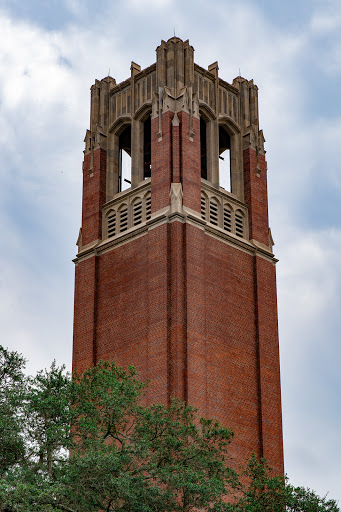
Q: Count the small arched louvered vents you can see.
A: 8